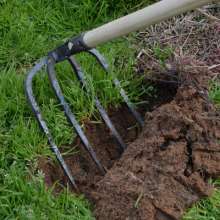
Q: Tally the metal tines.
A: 4